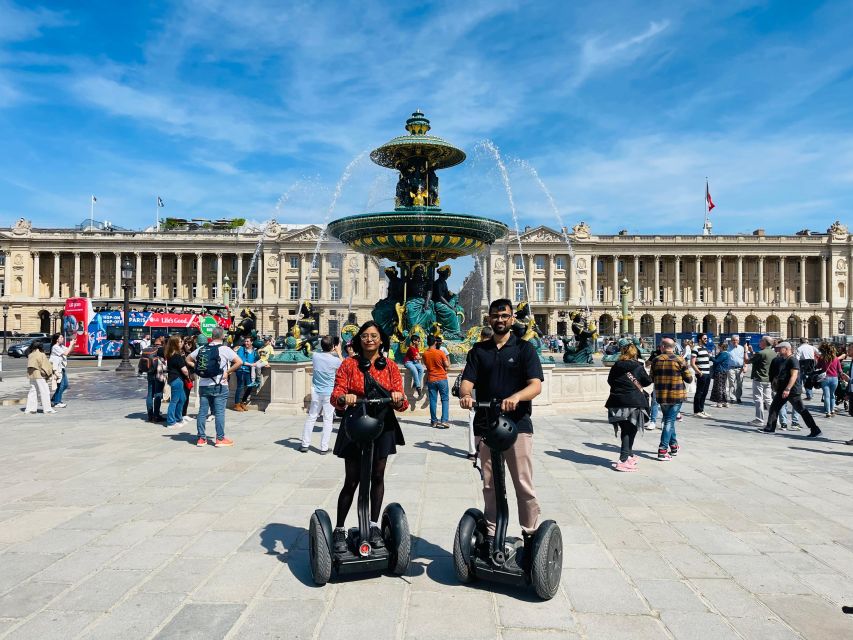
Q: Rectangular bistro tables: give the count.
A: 0